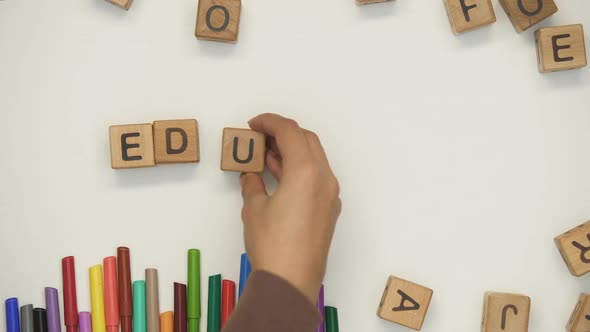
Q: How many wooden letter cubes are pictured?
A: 13